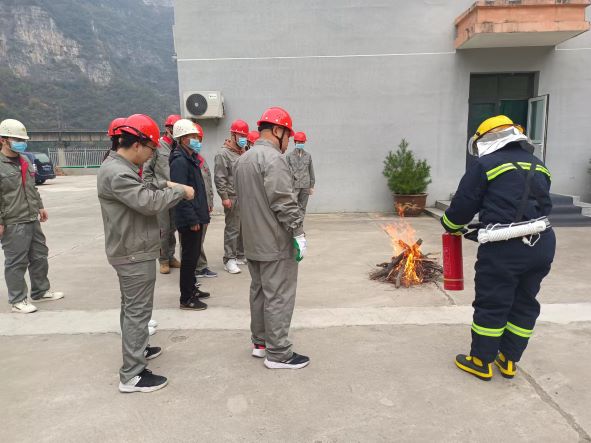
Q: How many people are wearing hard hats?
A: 11